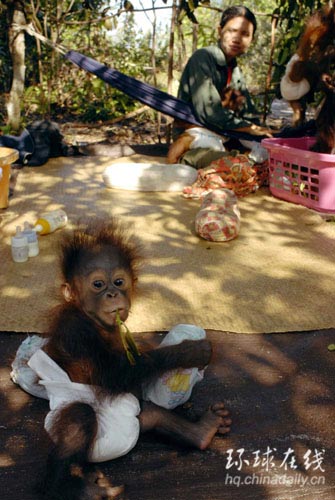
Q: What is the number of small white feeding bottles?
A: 2